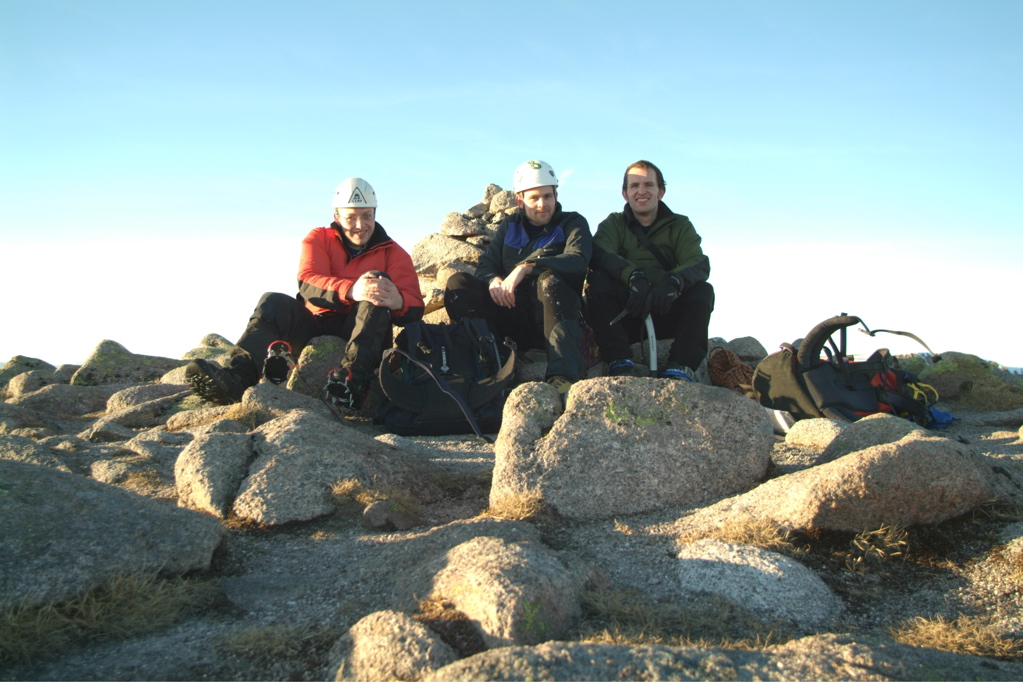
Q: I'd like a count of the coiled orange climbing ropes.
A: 1